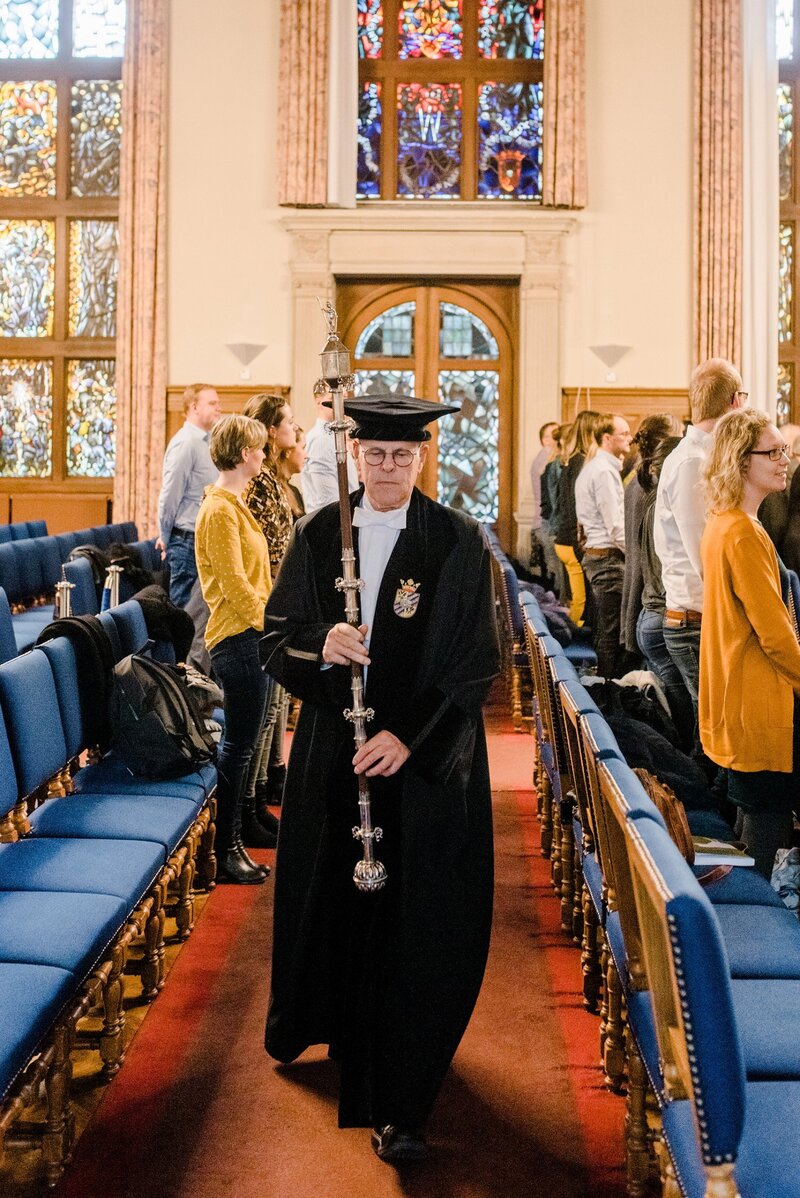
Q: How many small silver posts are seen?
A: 2